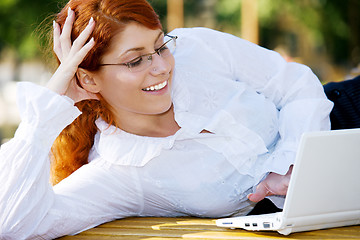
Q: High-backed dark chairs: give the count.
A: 0